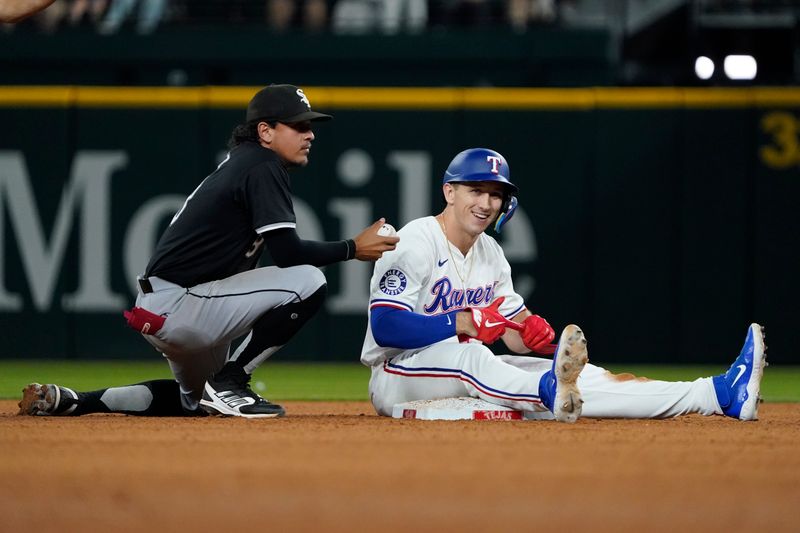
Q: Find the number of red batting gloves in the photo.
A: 2